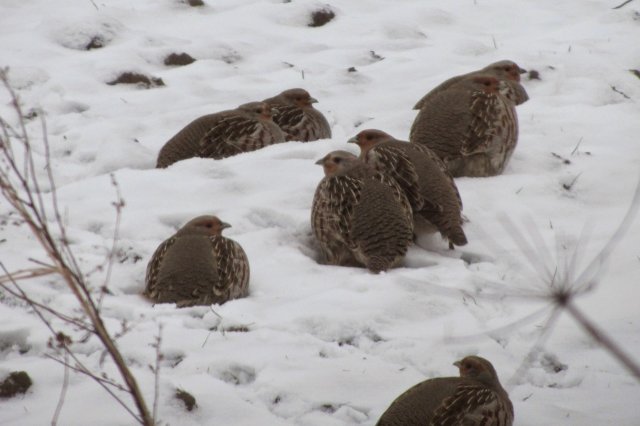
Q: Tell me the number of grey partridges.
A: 8